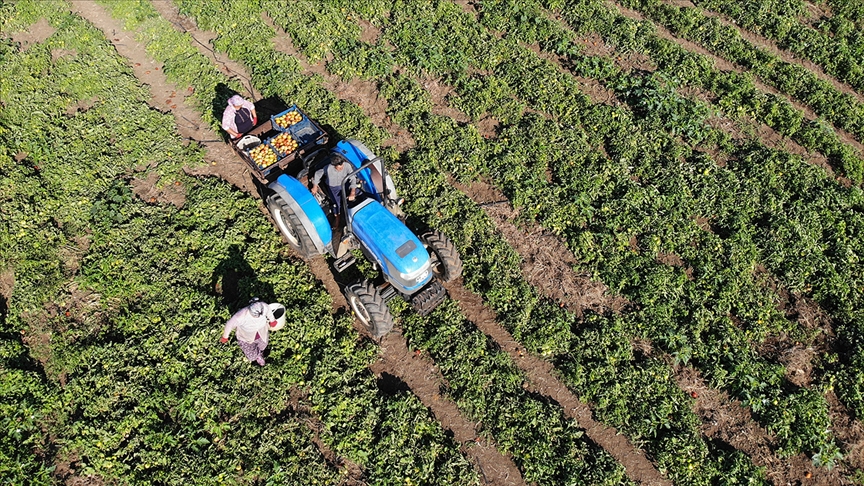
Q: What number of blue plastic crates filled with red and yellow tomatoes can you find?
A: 3